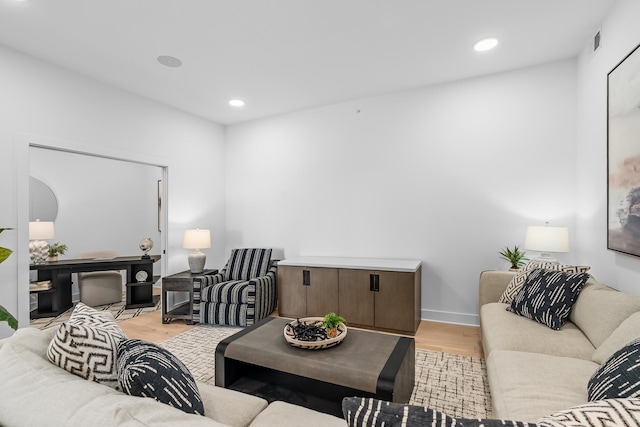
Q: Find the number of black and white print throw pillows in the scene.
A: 7